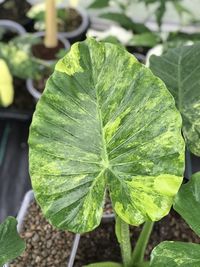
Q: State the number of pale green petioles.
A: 2